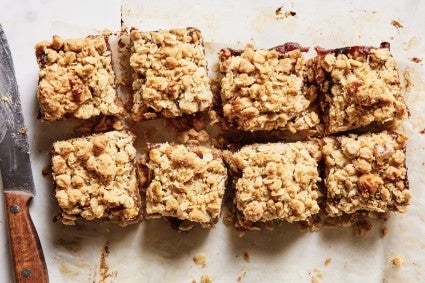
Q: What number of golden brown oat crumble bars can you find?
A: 8